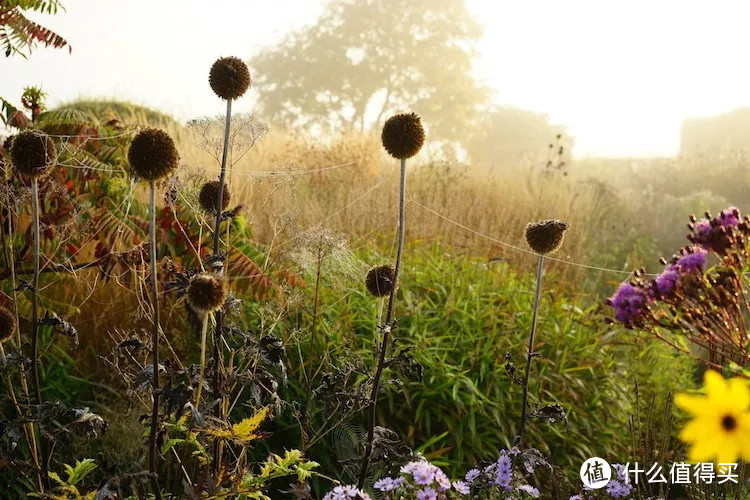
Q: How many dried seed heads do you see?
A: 9